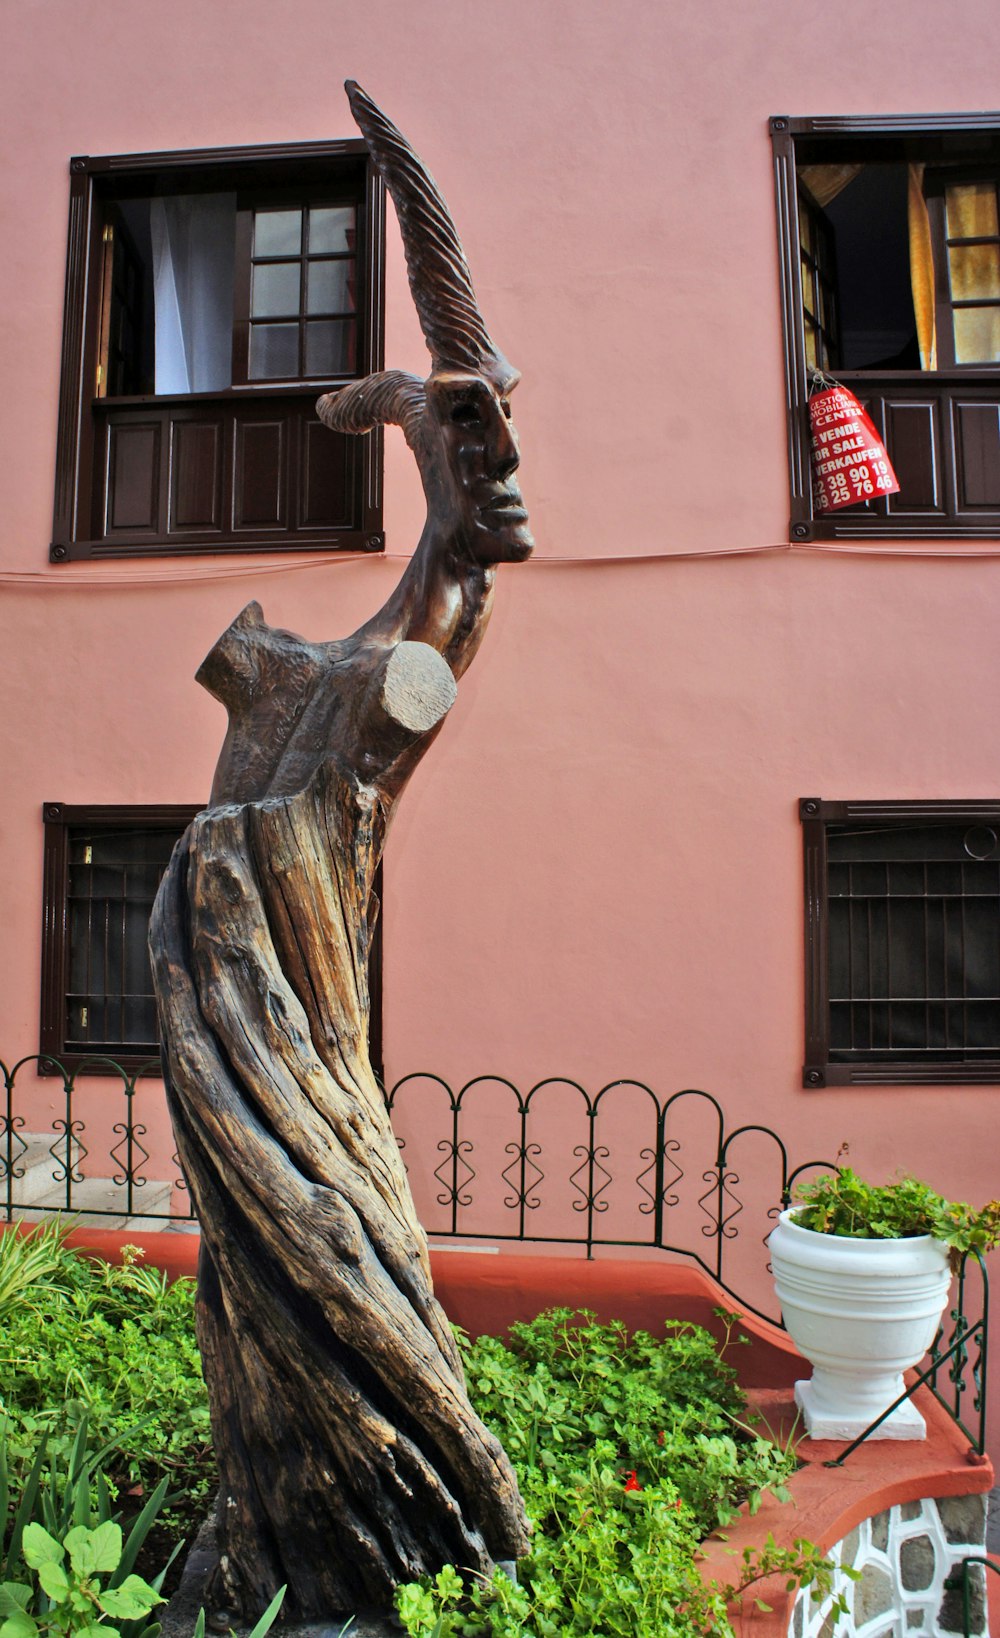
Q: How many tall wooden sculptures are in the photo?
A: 1